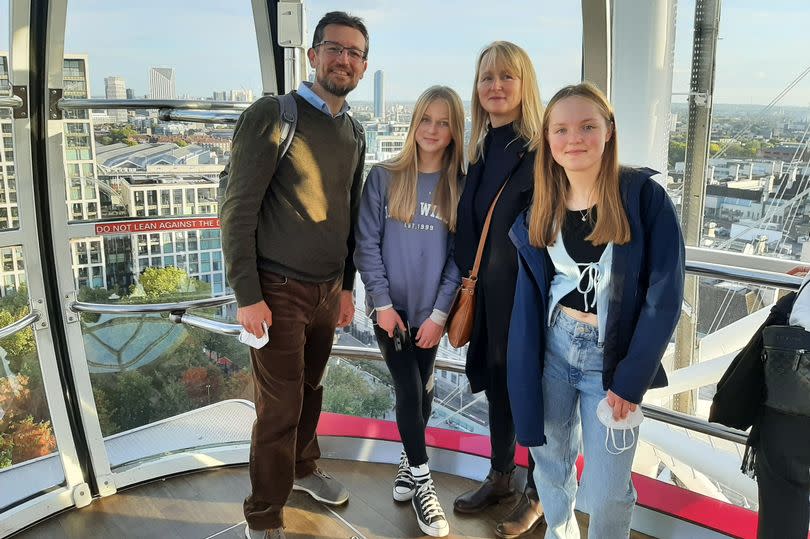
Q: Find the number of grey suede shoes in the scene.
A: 2